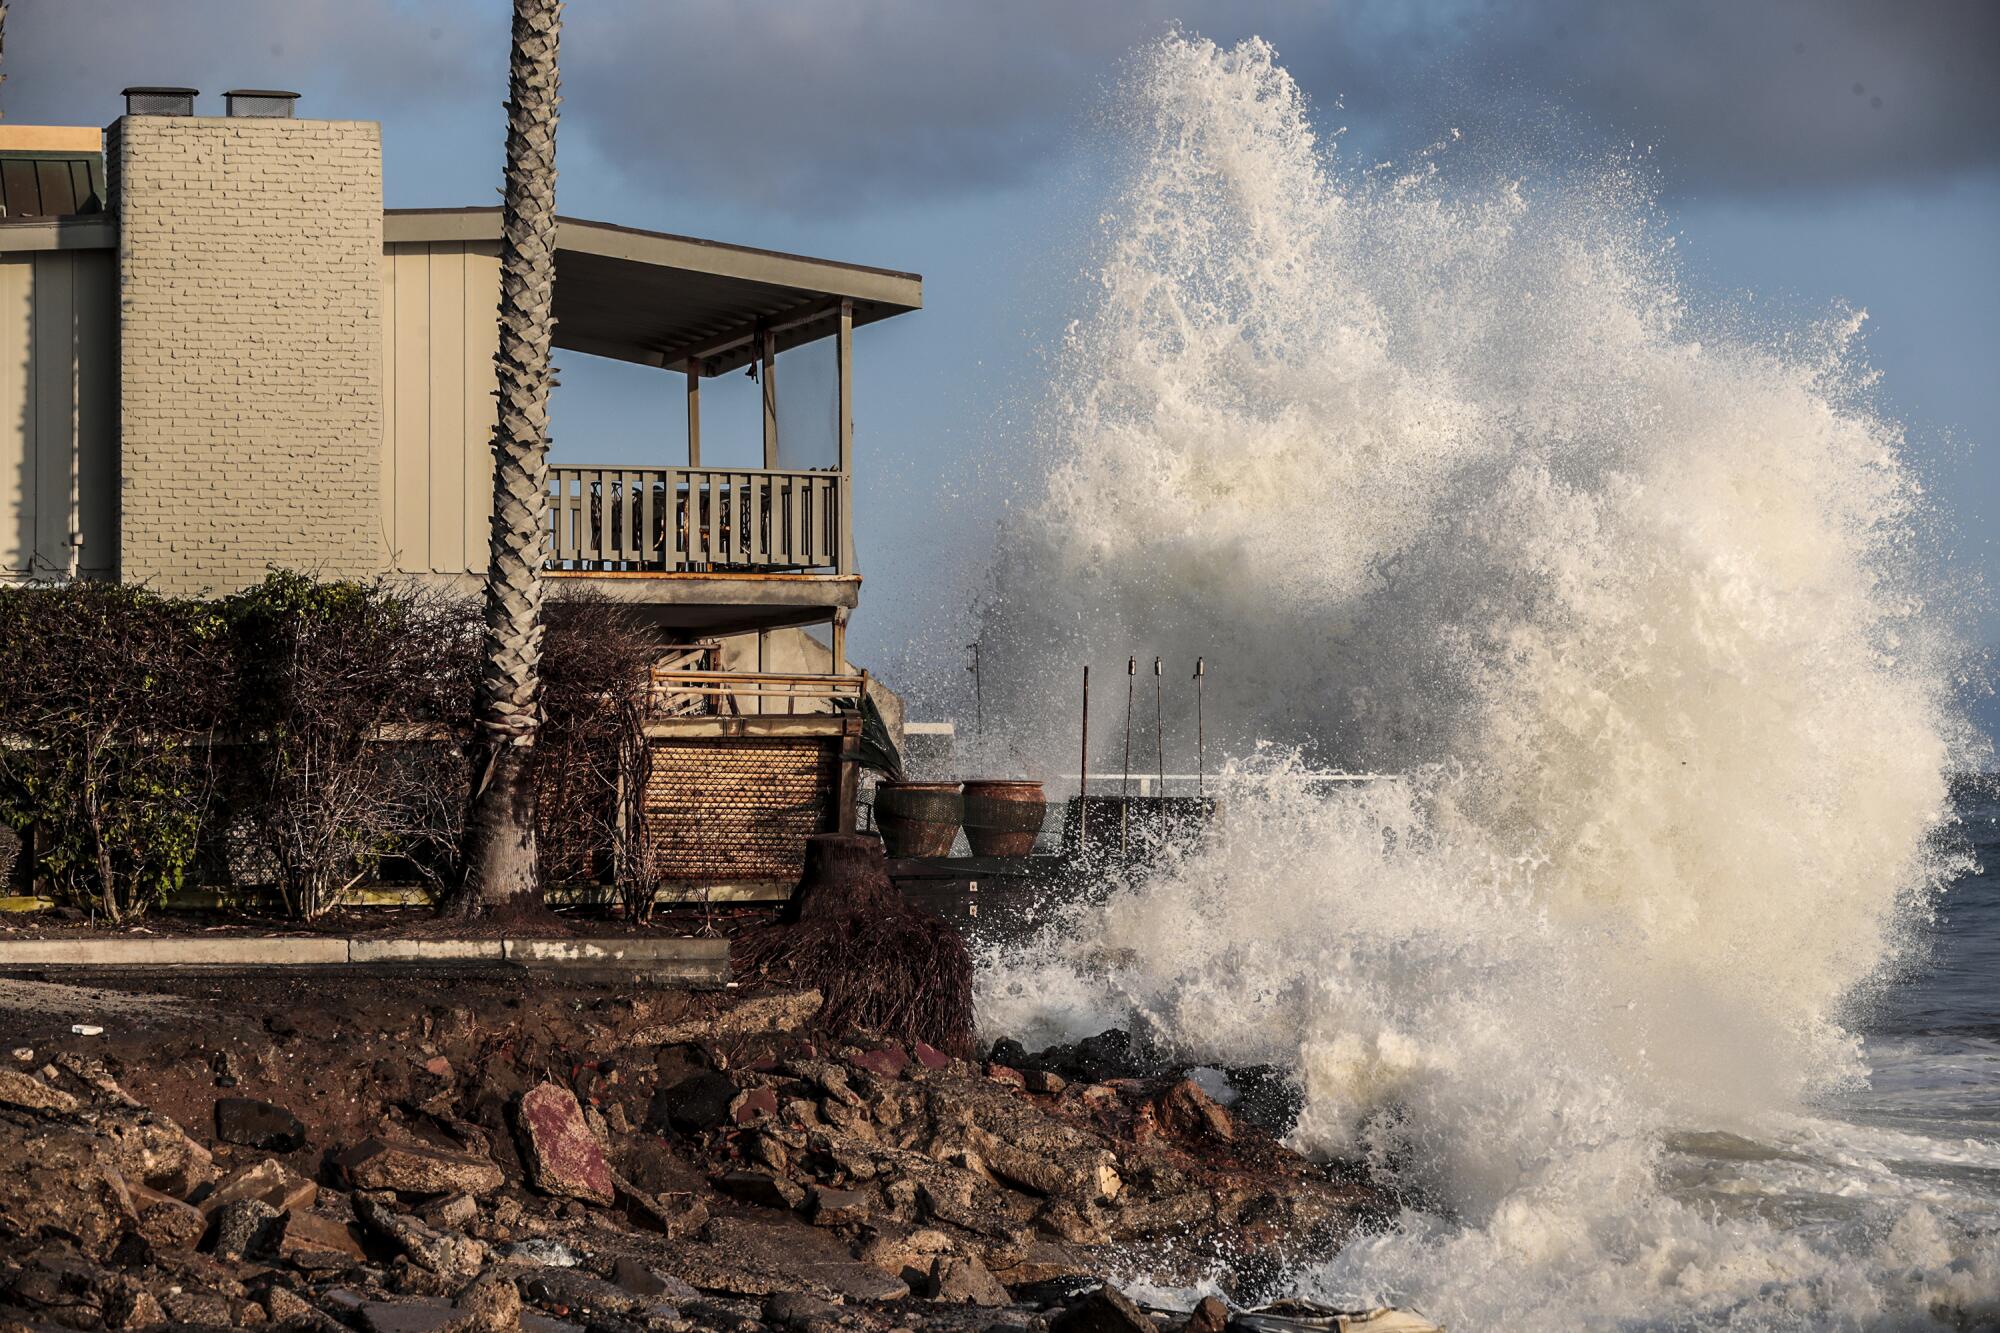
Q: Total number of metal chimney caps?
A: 2